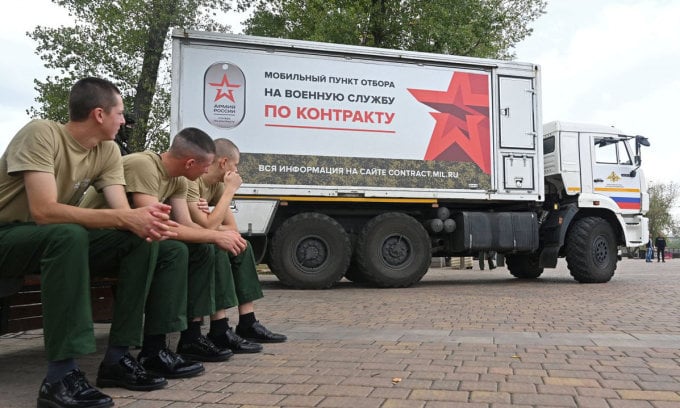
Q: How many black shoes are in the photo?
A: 6